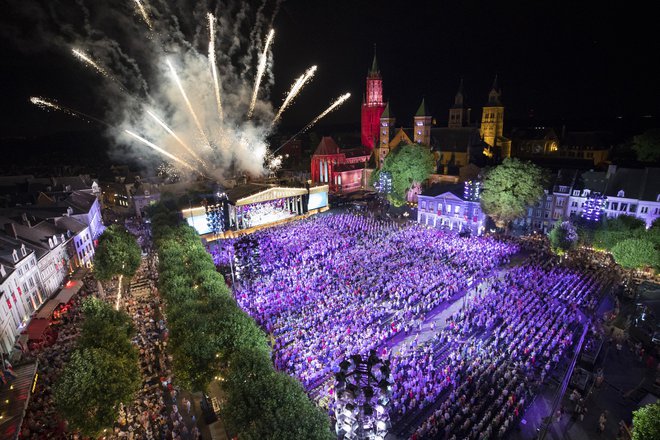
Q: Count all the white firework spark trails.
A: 10